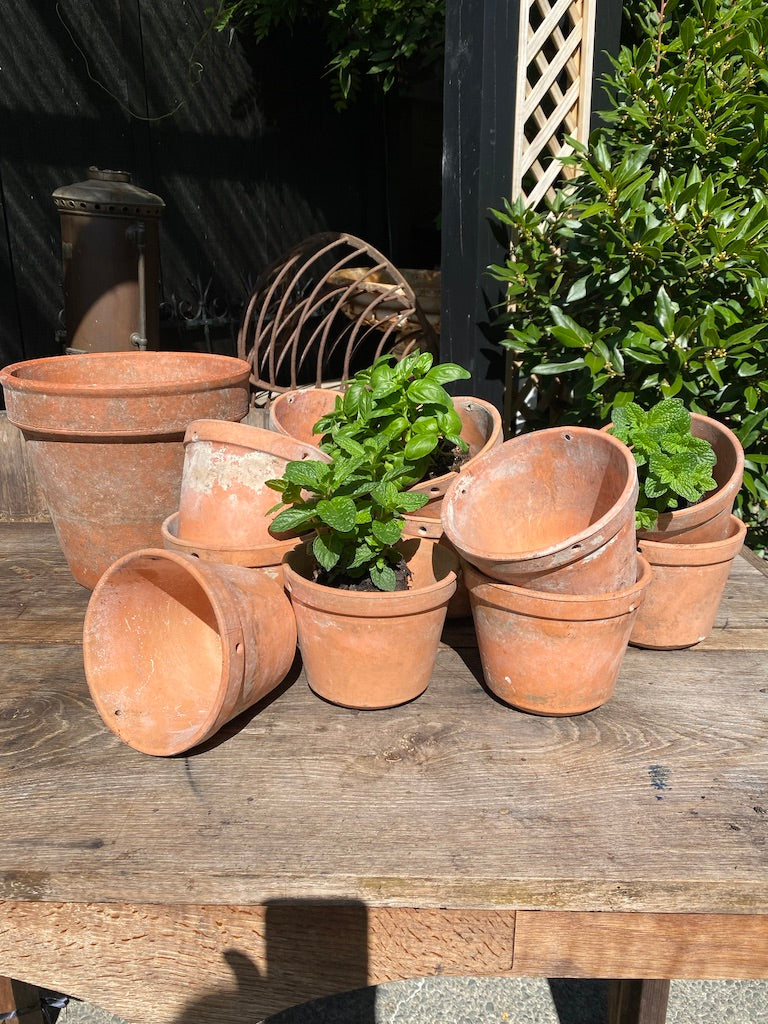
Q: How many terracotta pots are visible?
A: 12